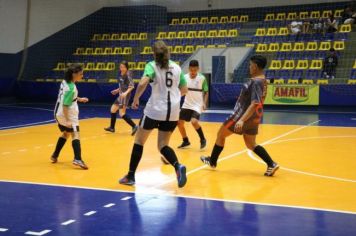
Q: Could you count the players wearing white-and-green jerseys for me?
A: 3